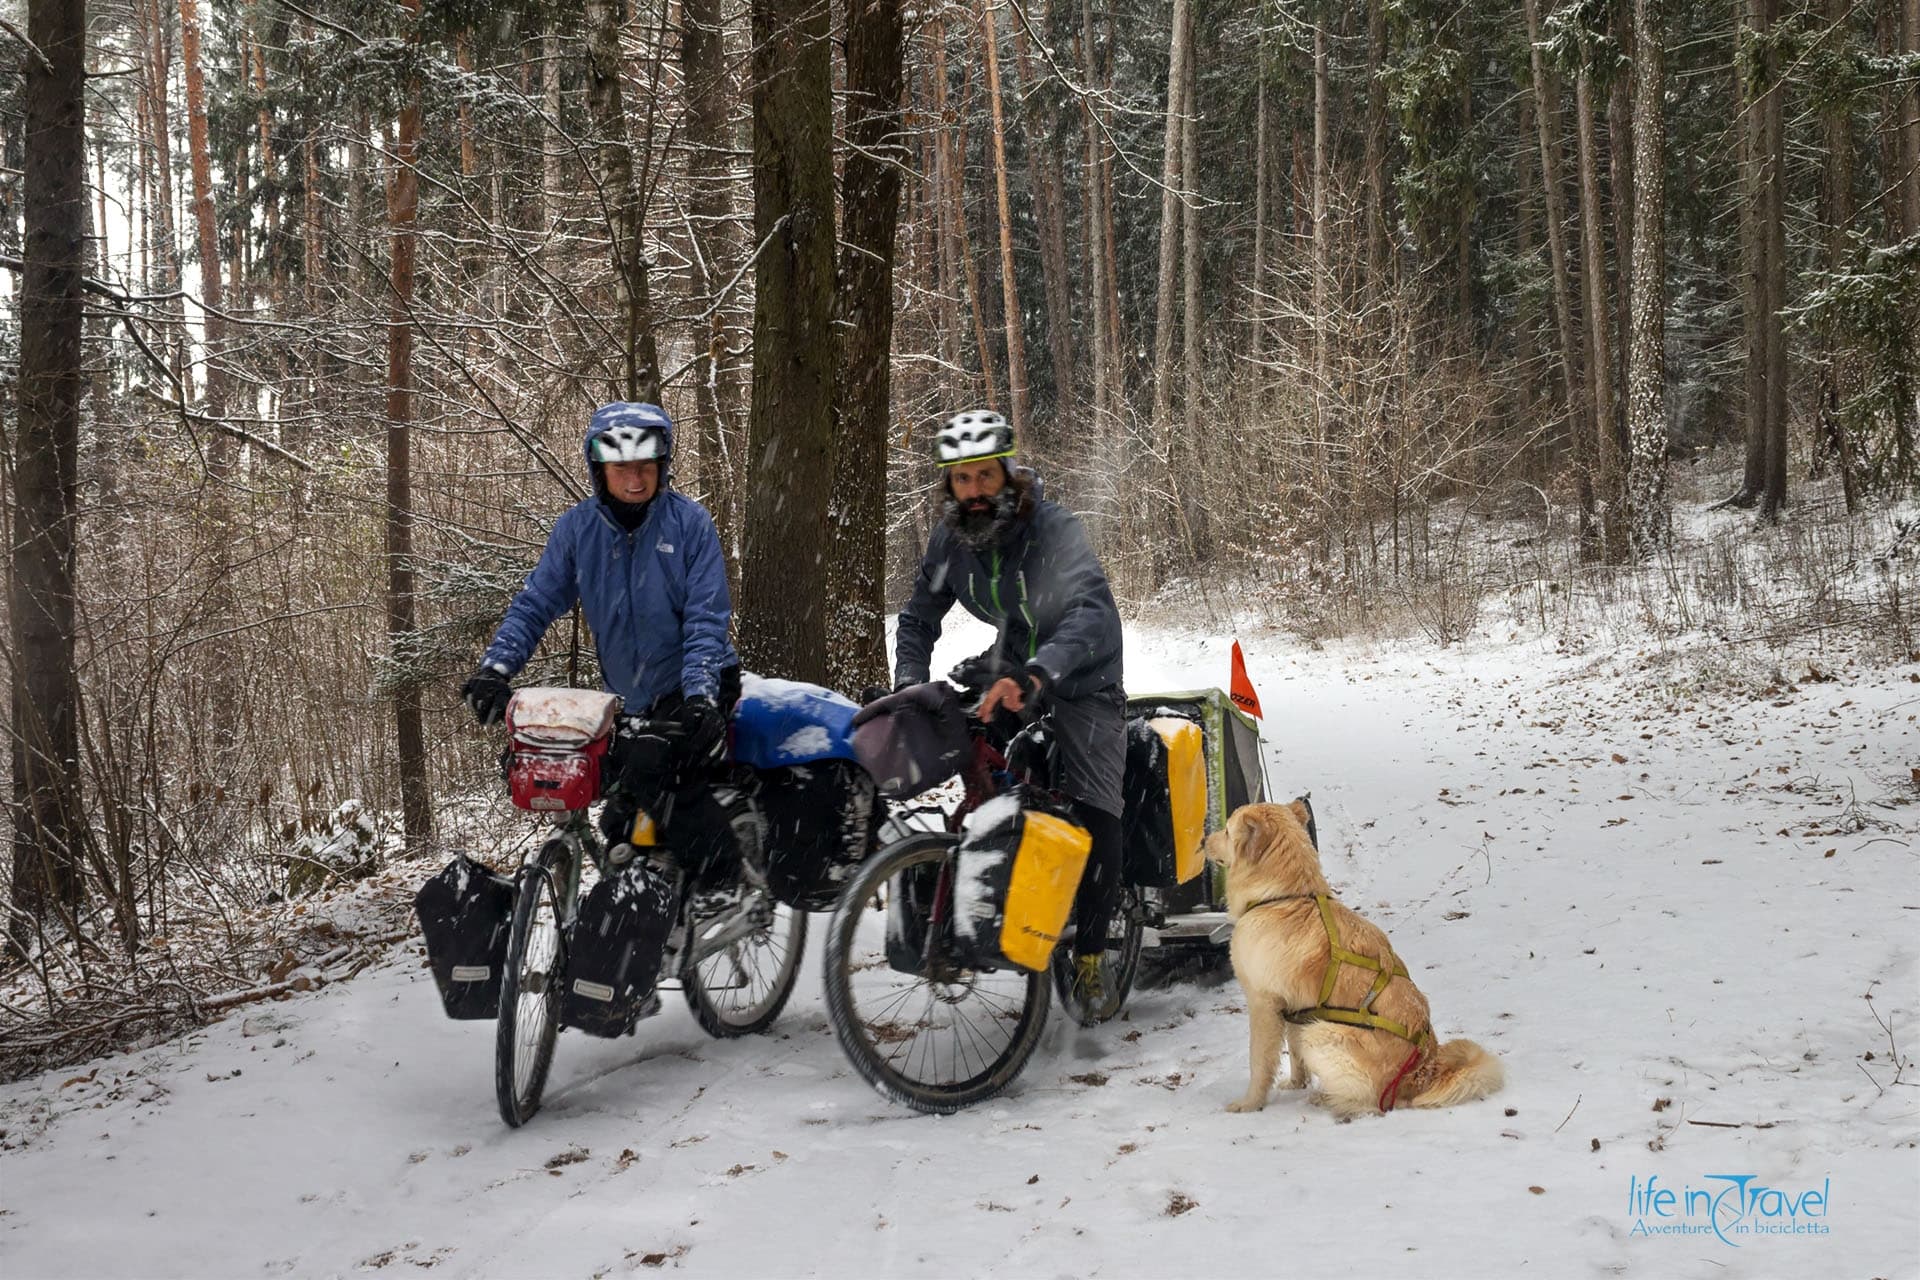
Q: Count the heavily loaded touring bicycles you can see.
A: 2